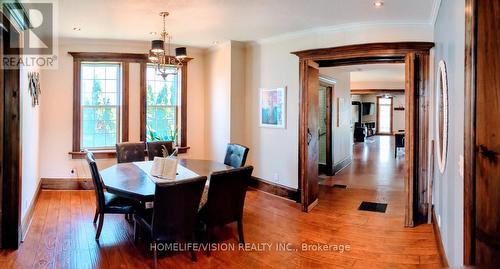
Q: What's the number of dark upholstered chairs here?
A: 6